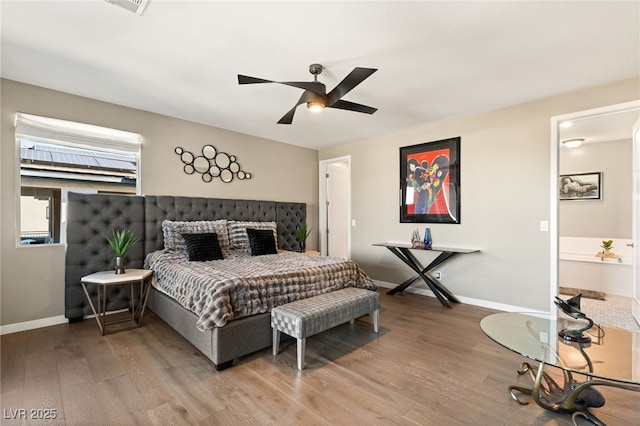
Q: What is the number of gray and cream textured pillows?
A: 2